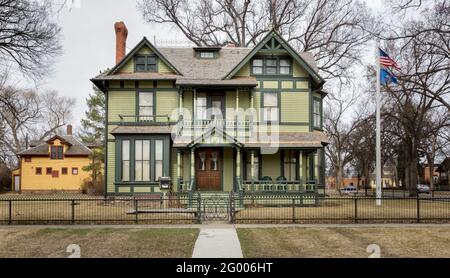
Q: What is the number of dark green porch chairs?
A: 2